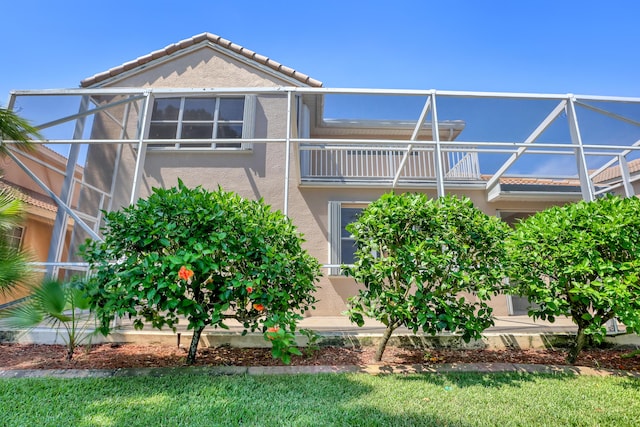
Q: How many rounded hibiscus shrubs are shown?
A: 3